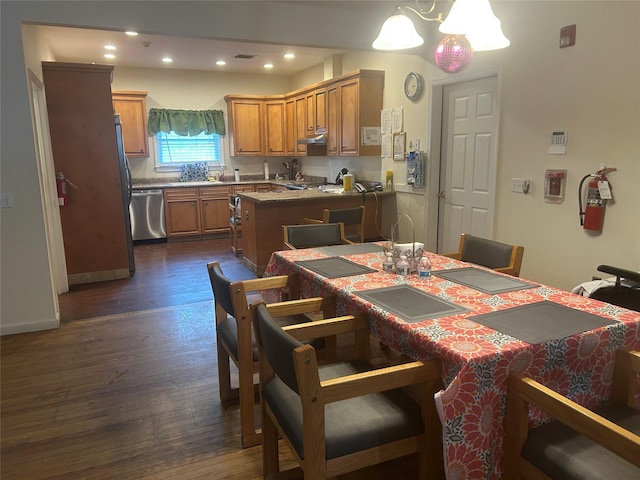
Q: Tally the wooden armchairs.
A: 6